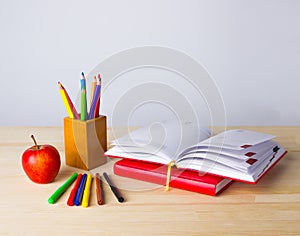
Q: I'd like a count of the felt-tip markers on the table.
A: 6